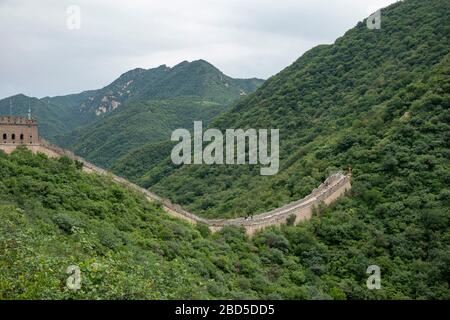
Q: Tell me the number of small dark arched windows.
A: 3